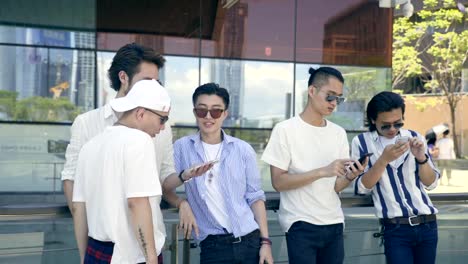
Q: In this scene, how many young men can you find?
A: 5